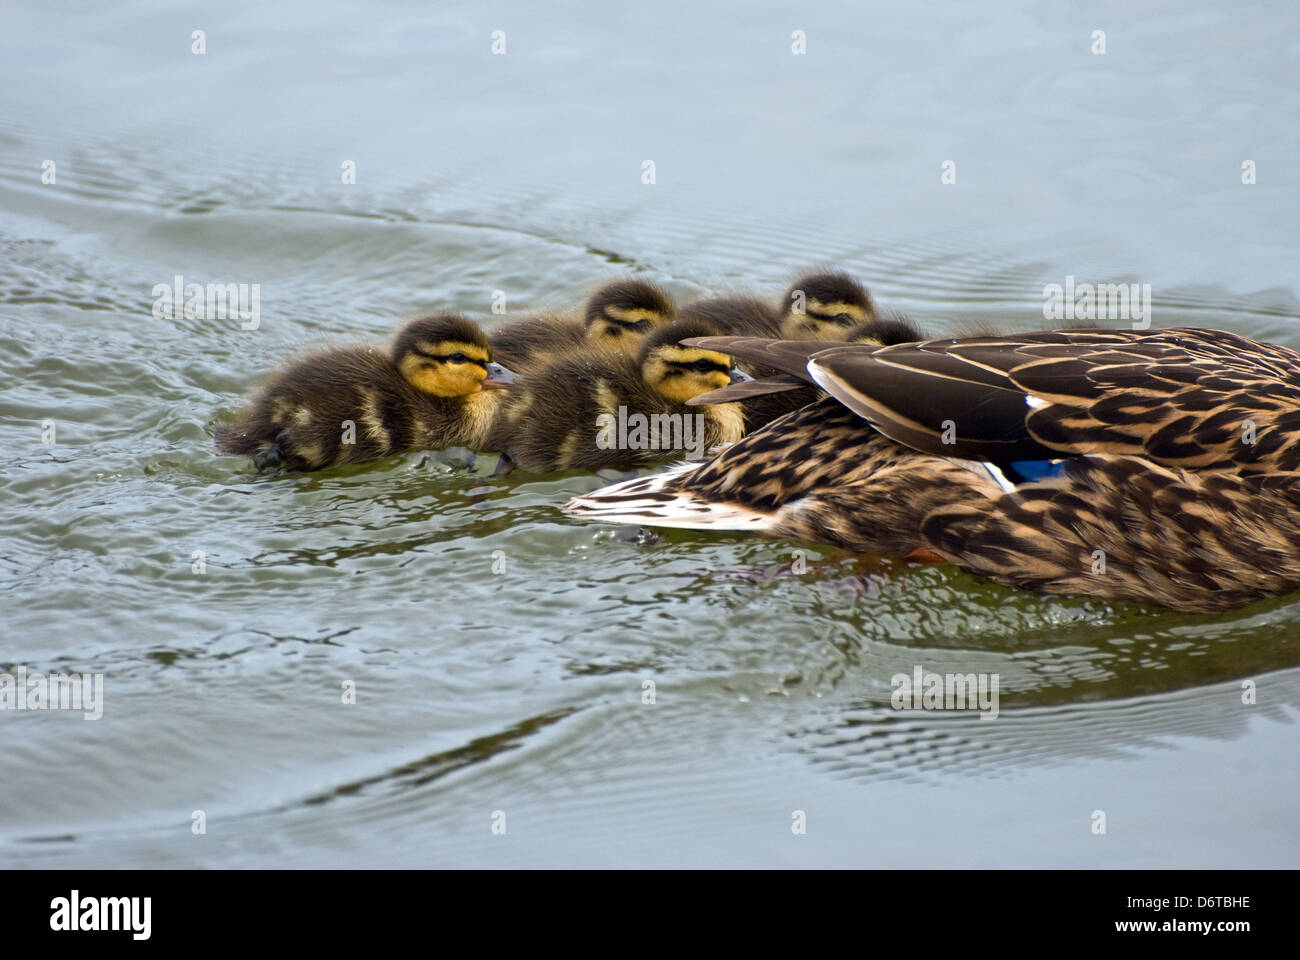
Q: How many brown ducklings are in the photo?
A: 5